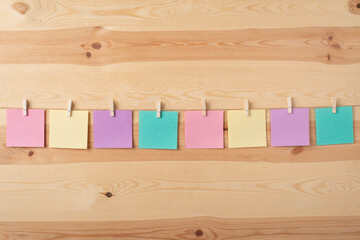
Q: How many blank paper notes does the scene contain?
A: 8